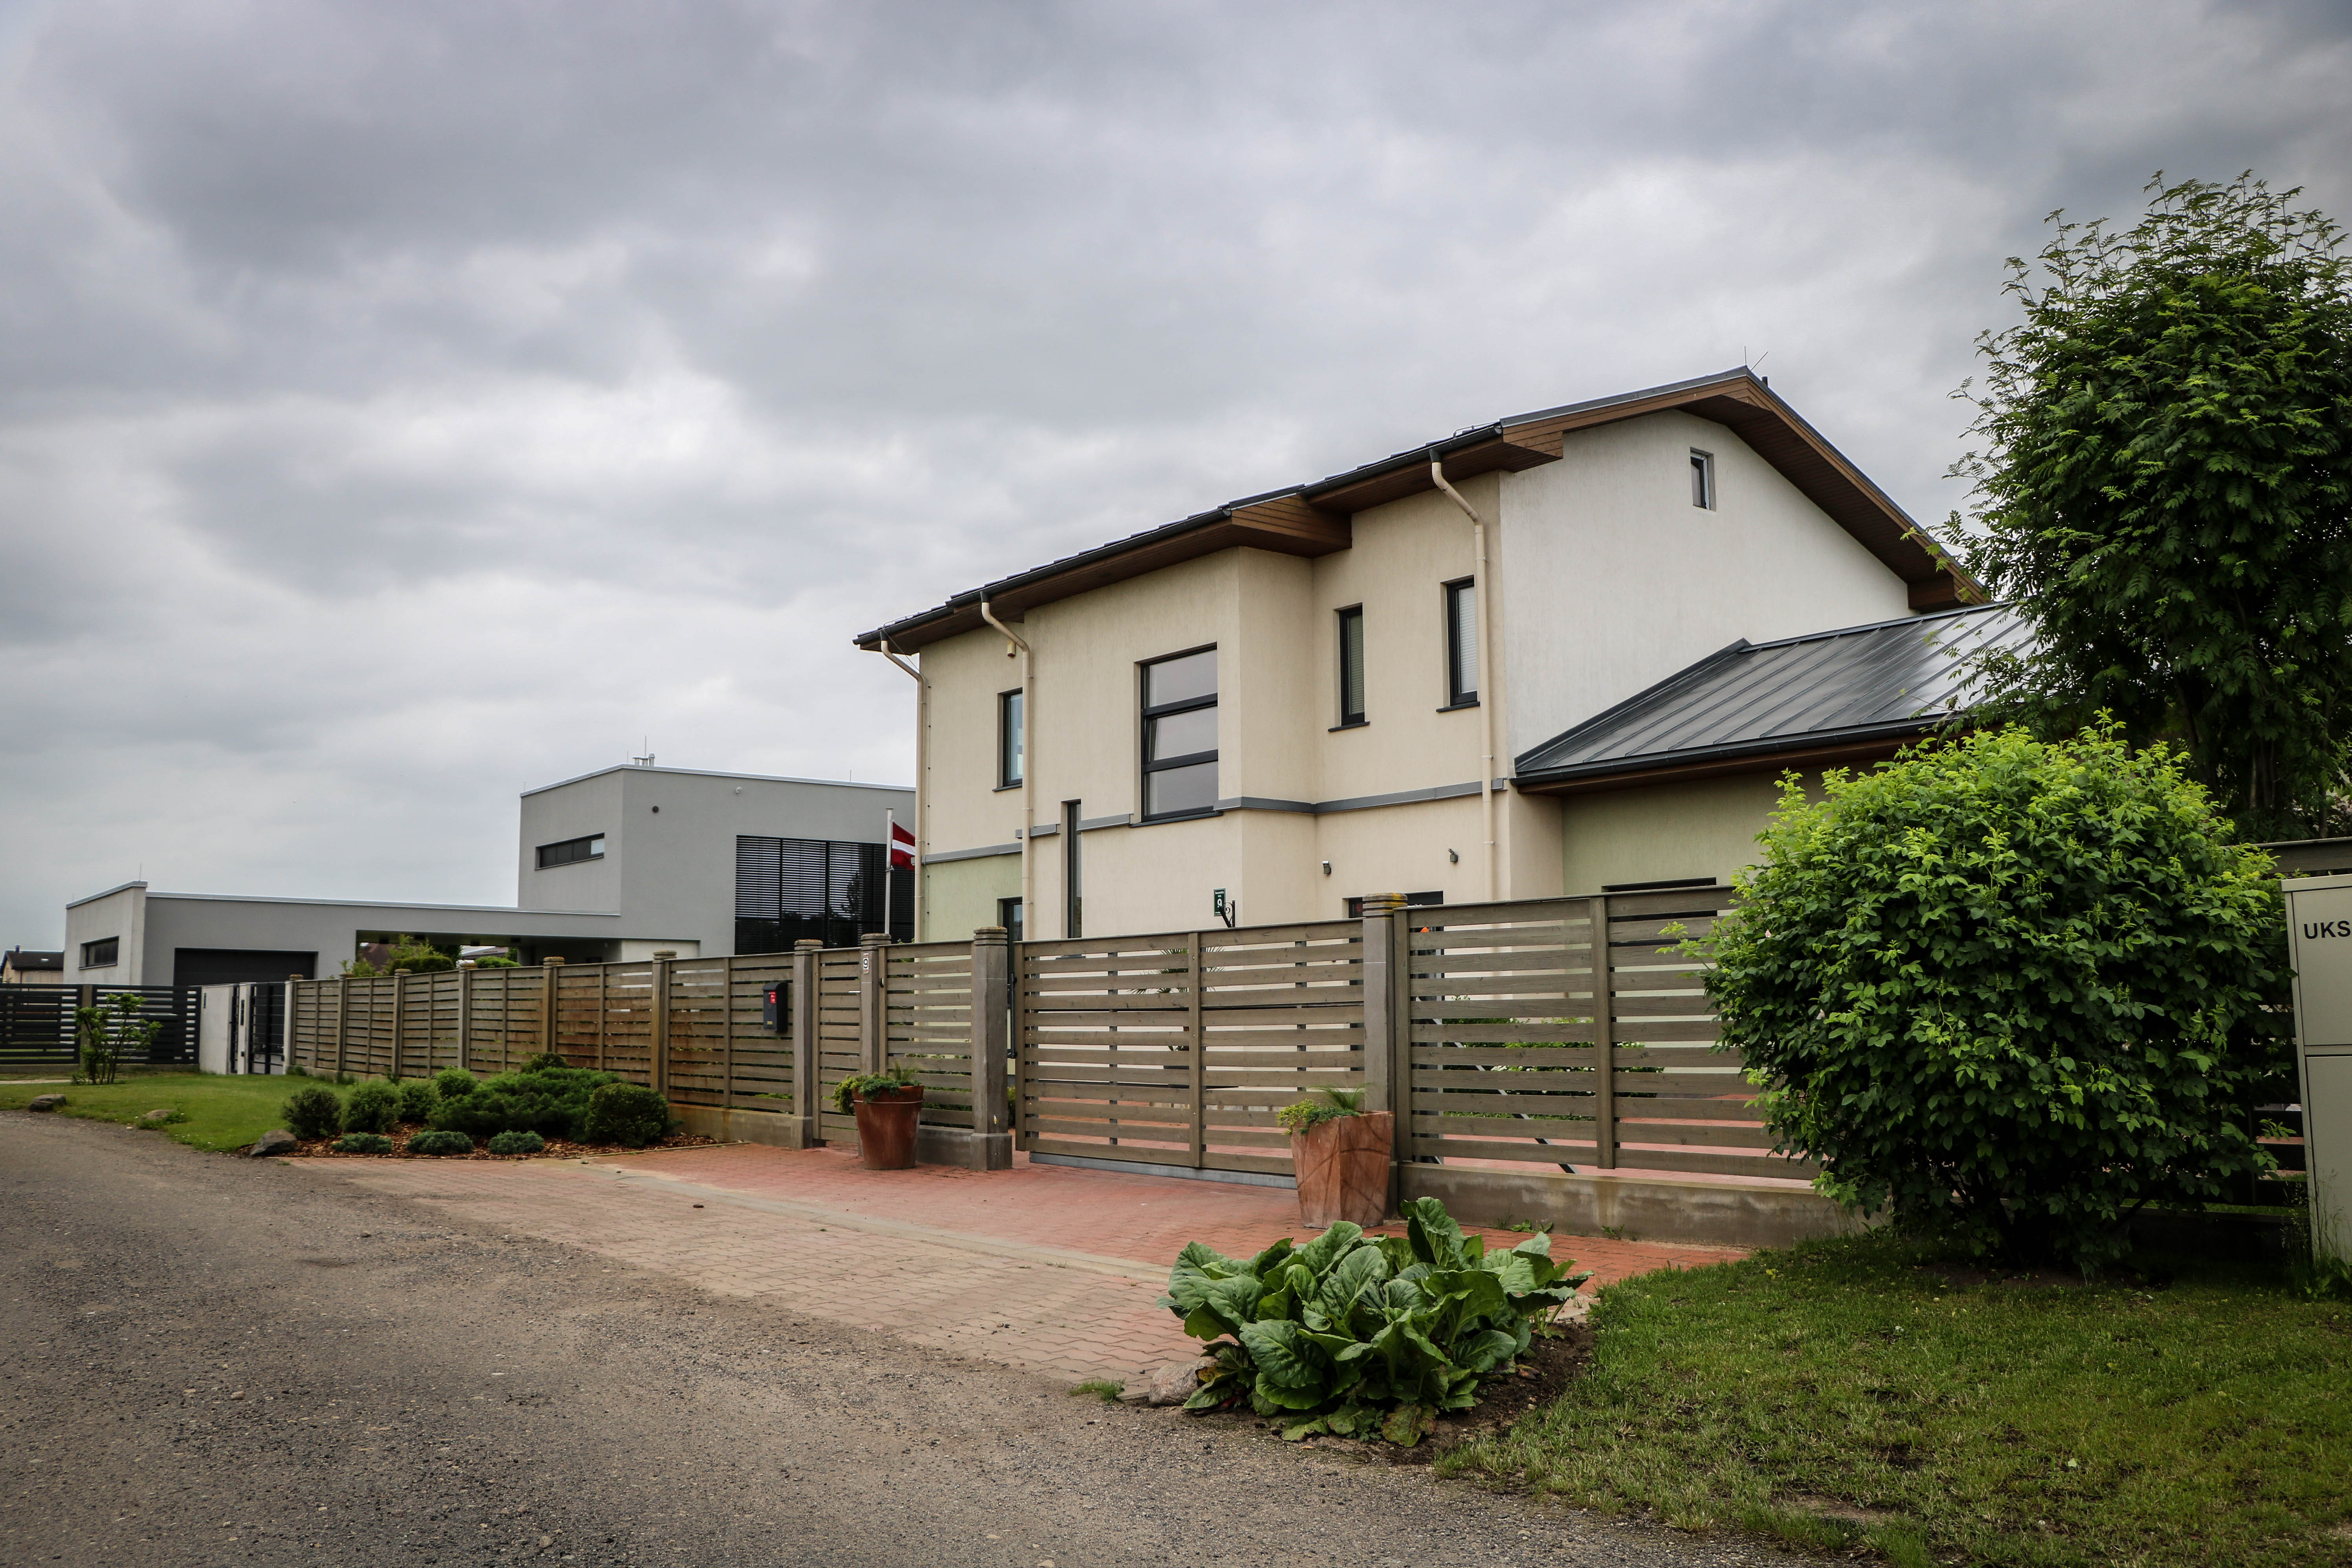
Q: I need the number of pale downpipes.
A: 3